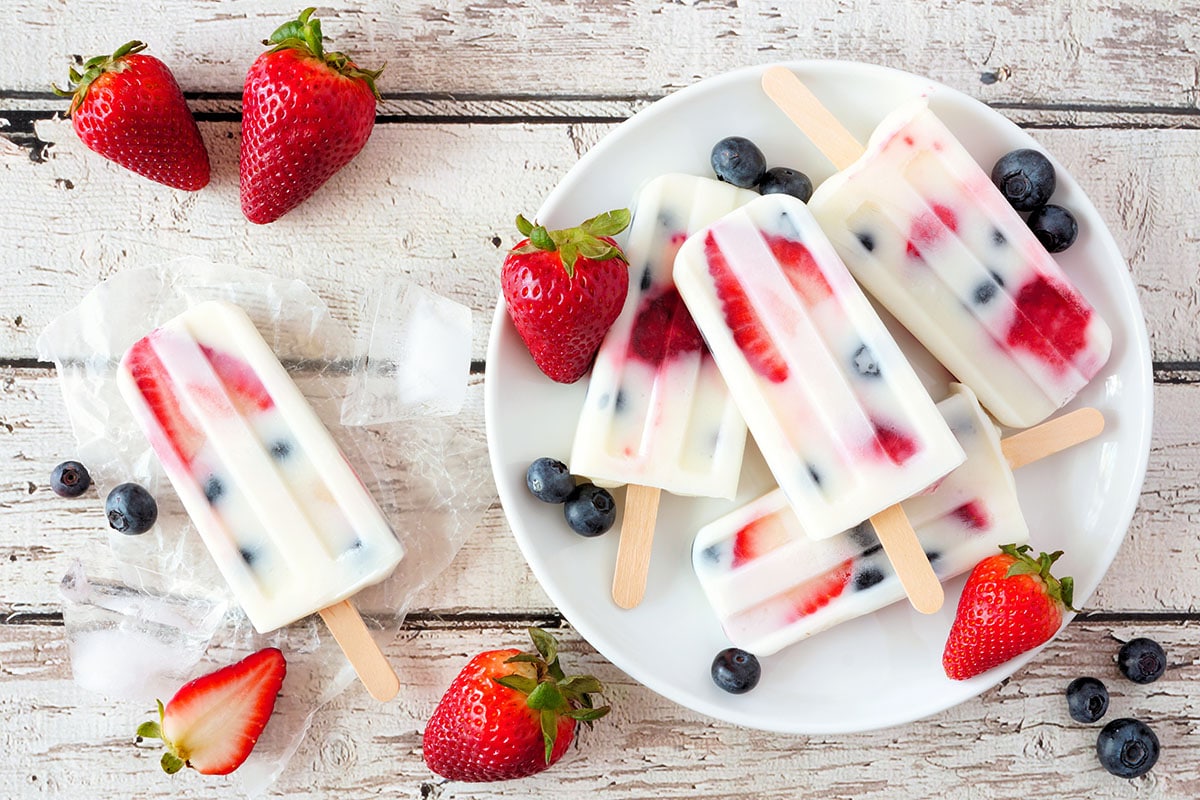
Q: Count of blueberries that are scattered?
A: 12